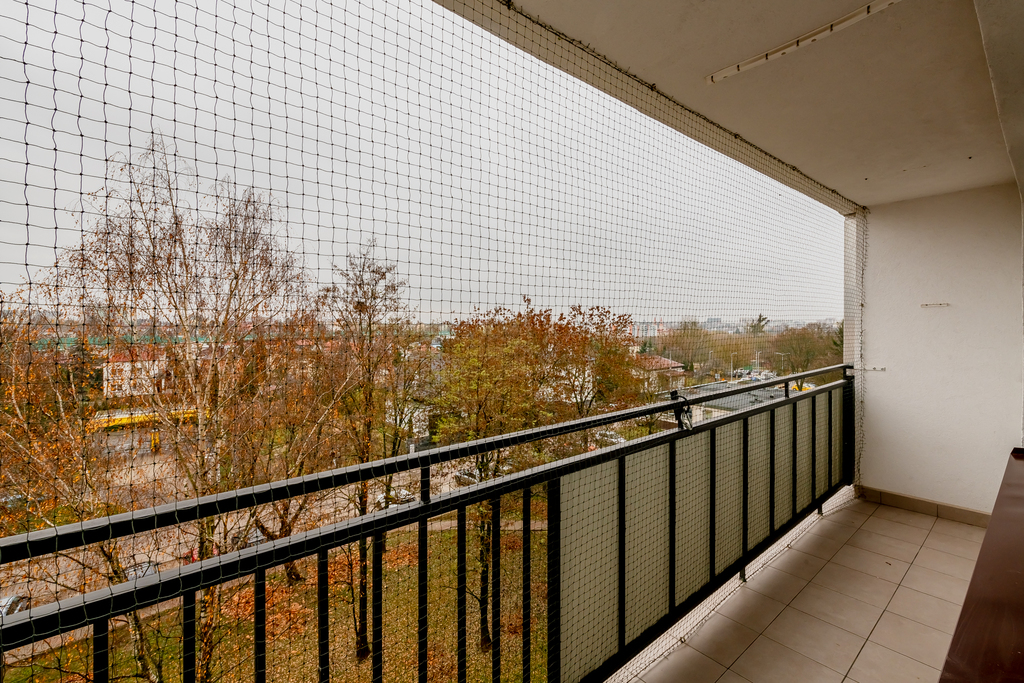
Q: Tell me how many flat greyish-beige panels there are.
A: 9